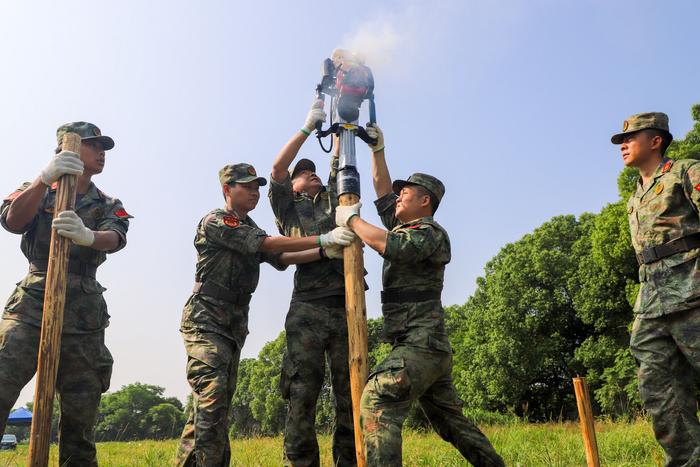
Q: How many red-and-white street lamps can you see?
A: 0